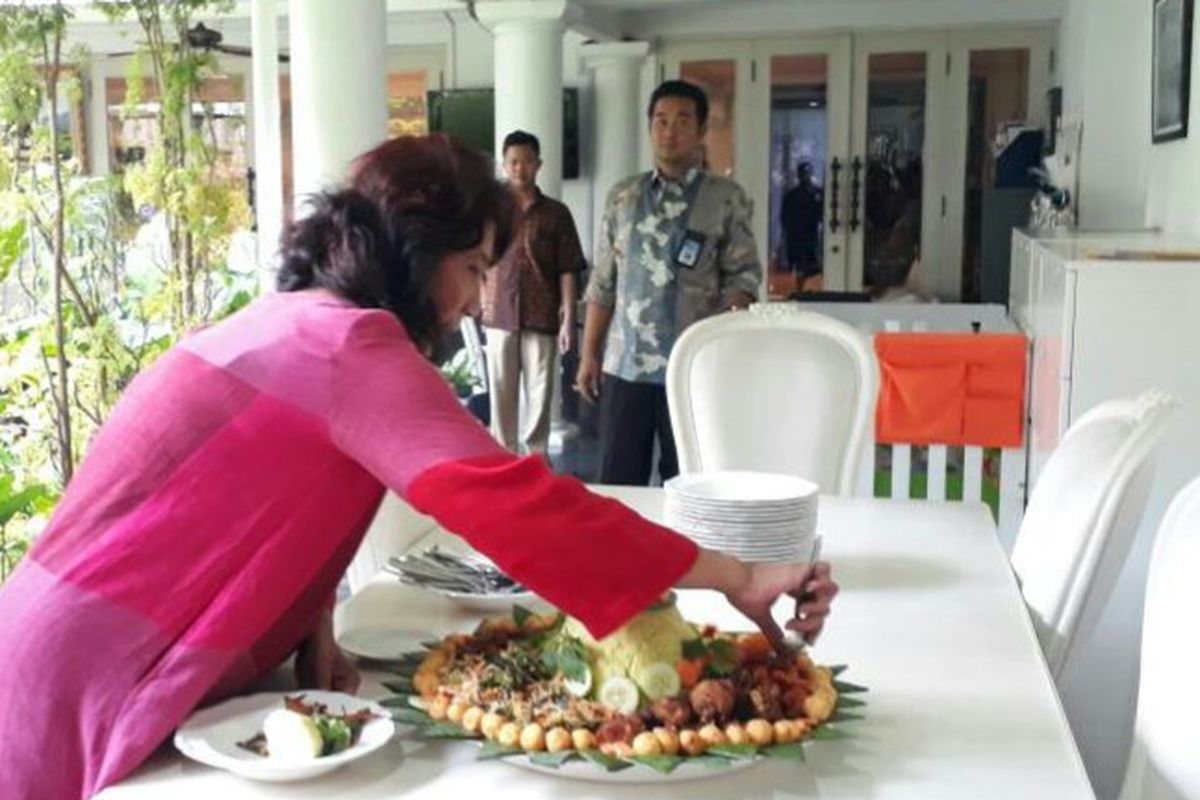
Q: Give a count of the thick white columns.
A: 3